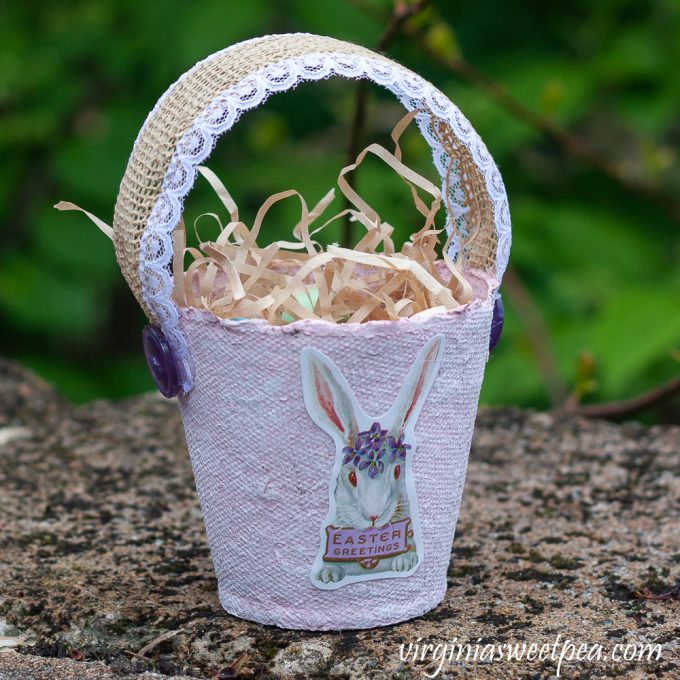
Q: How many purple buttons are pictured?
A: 2